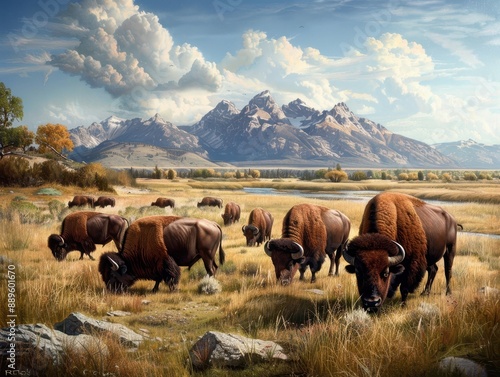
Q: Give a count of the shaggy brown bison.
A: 10